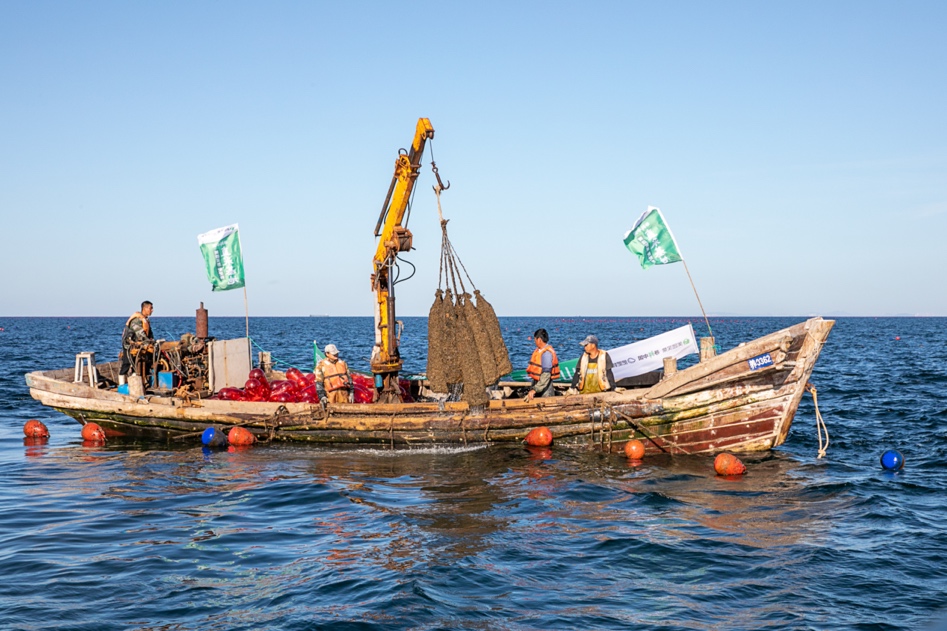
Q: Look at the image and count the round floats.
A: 8